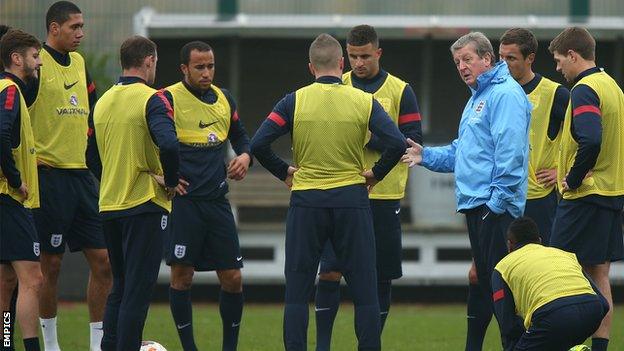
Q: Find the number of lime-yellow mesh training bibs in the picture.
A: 9